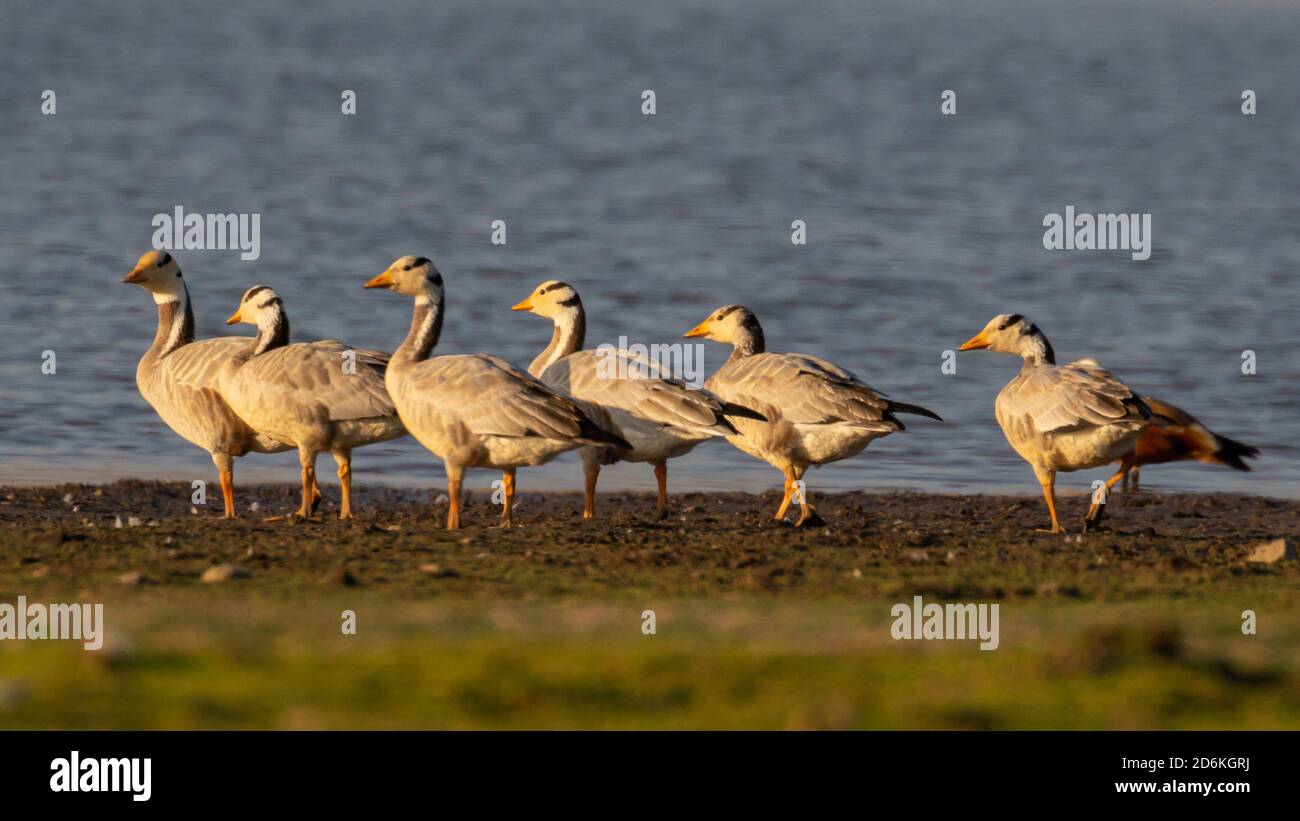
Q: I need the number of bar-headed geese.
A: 6